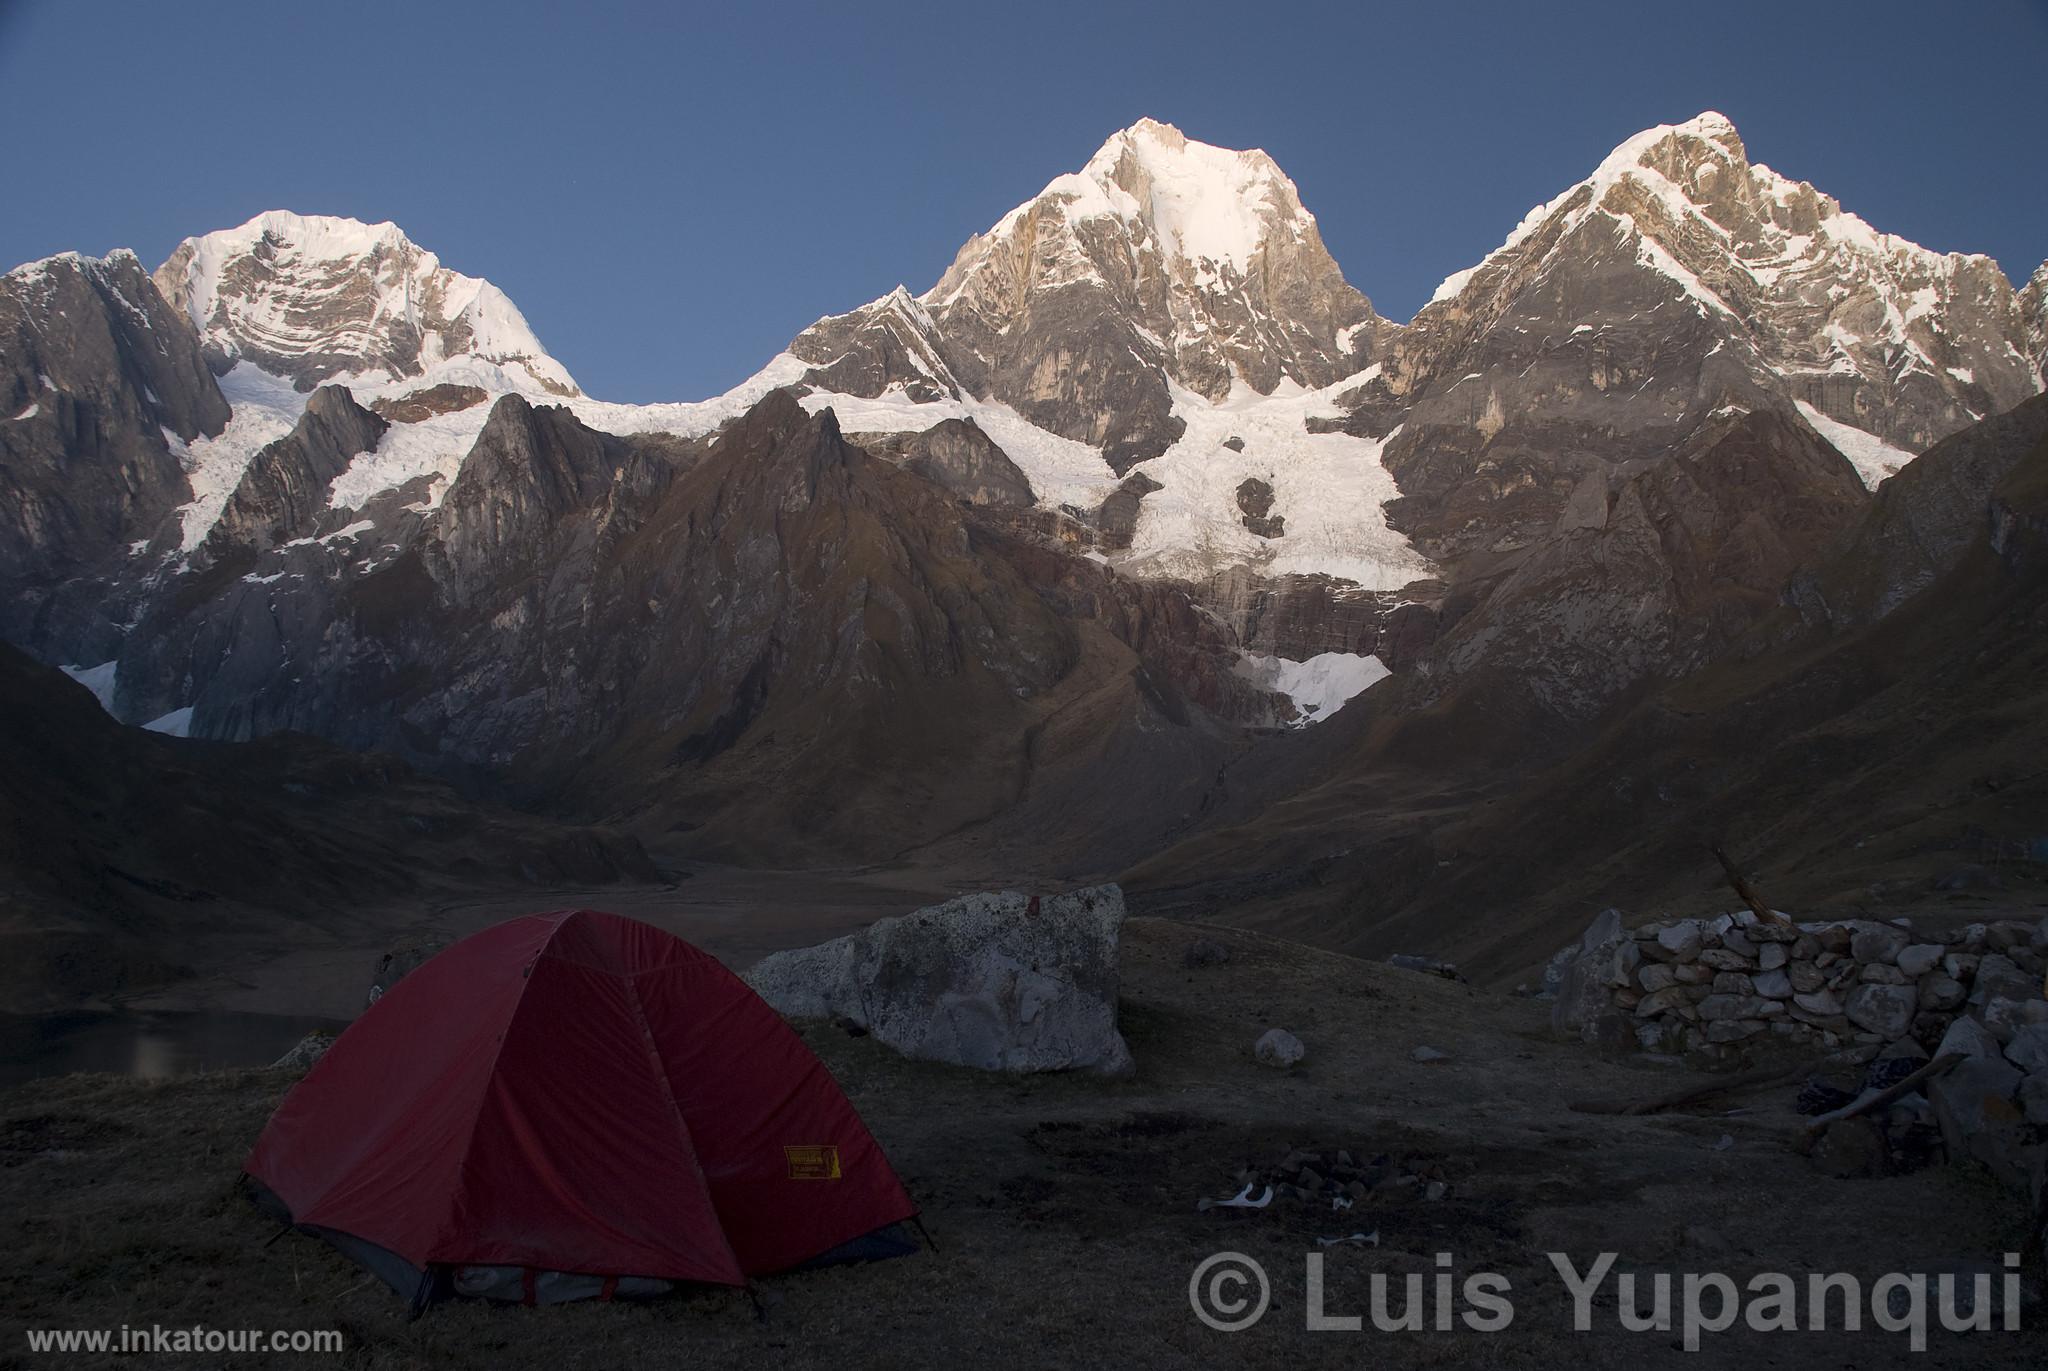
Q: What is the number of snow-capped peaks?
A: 3